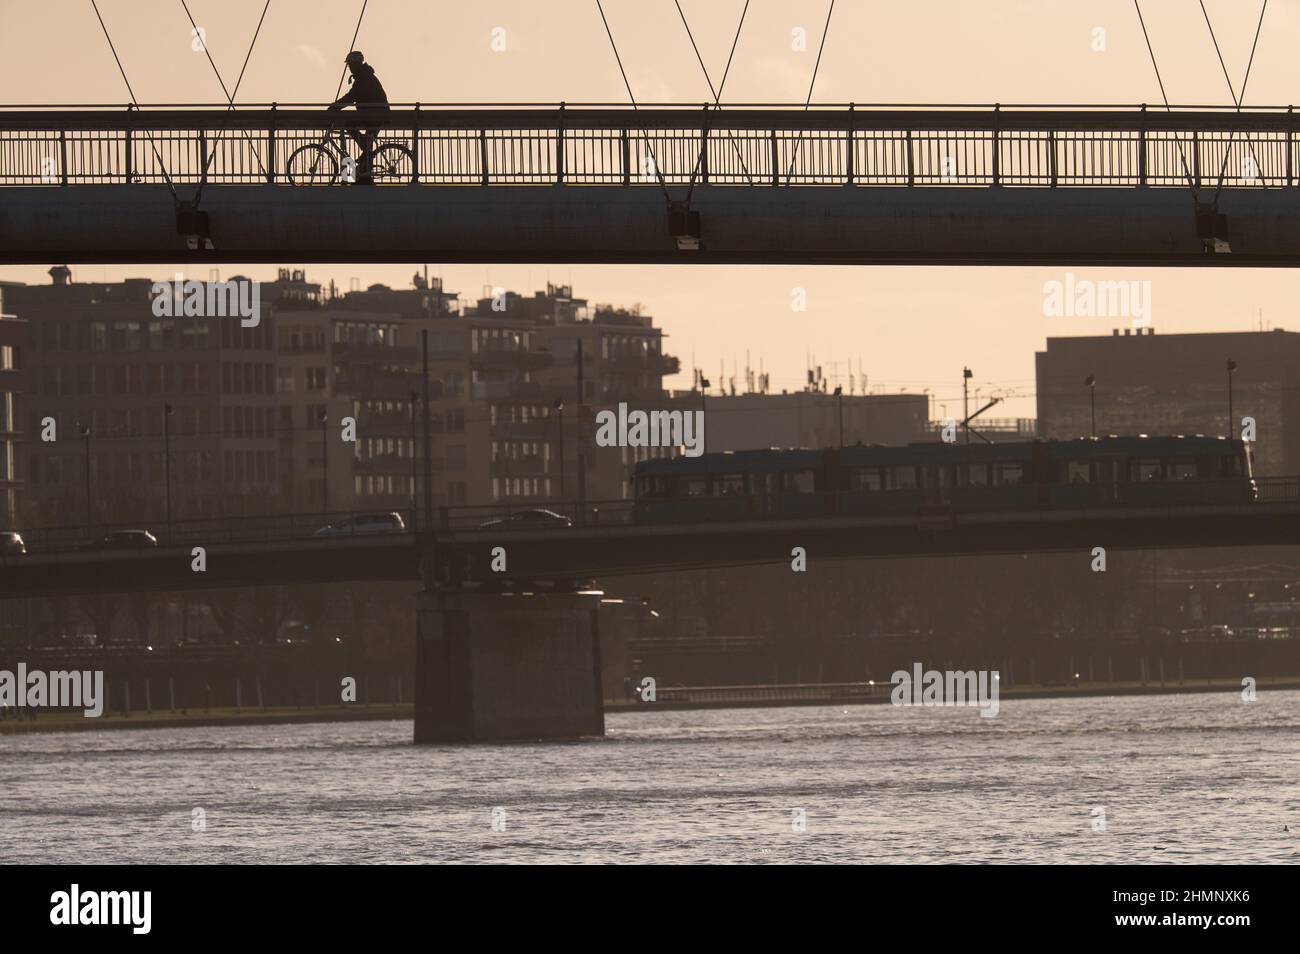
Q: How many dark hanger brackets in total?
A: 3